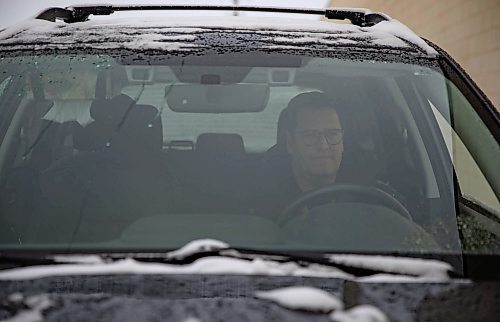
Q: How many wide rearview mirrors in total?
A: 1